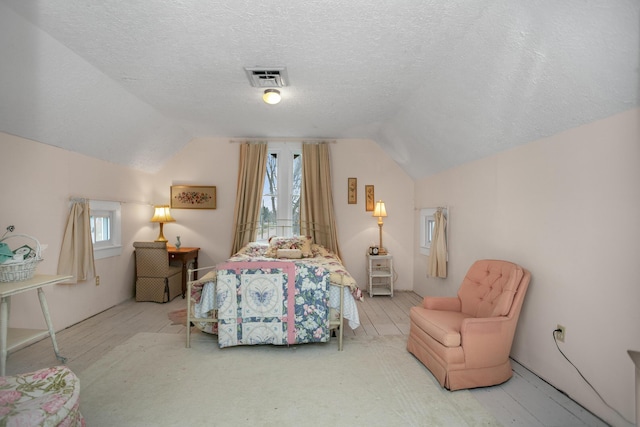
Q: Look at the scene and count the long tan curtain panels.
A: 2